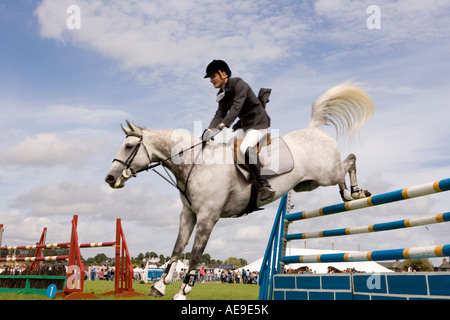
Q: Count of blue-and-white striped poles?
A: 3